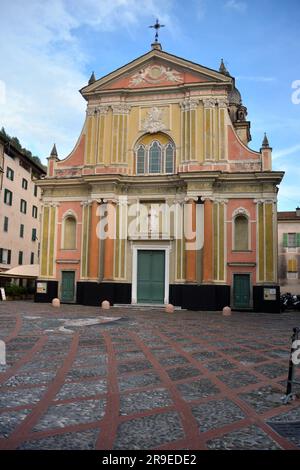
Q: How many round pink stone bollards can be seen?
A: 4